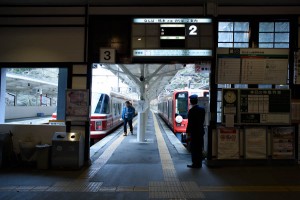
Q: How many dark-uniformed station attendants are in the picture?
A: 1